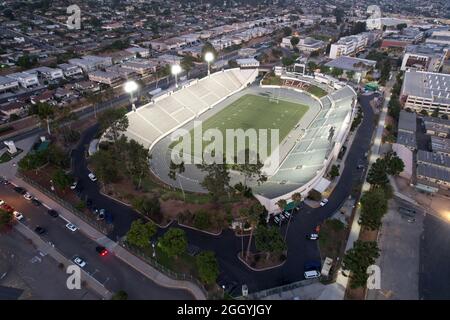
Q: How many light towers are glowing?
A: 3